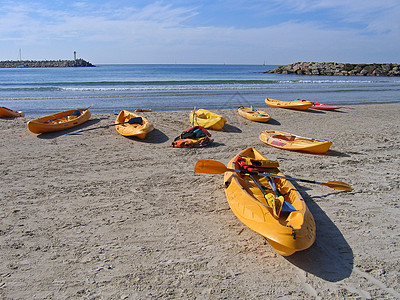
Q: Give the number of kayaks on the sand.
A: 9